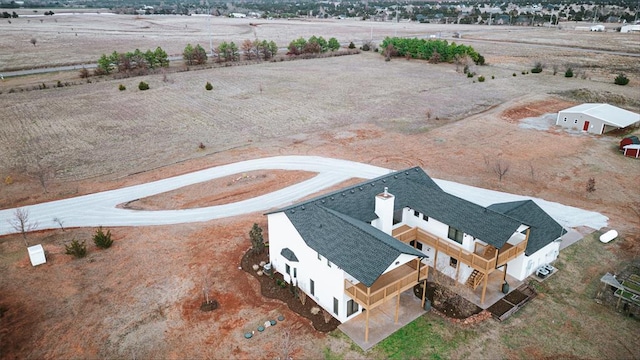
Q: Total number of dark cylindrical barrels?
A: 2